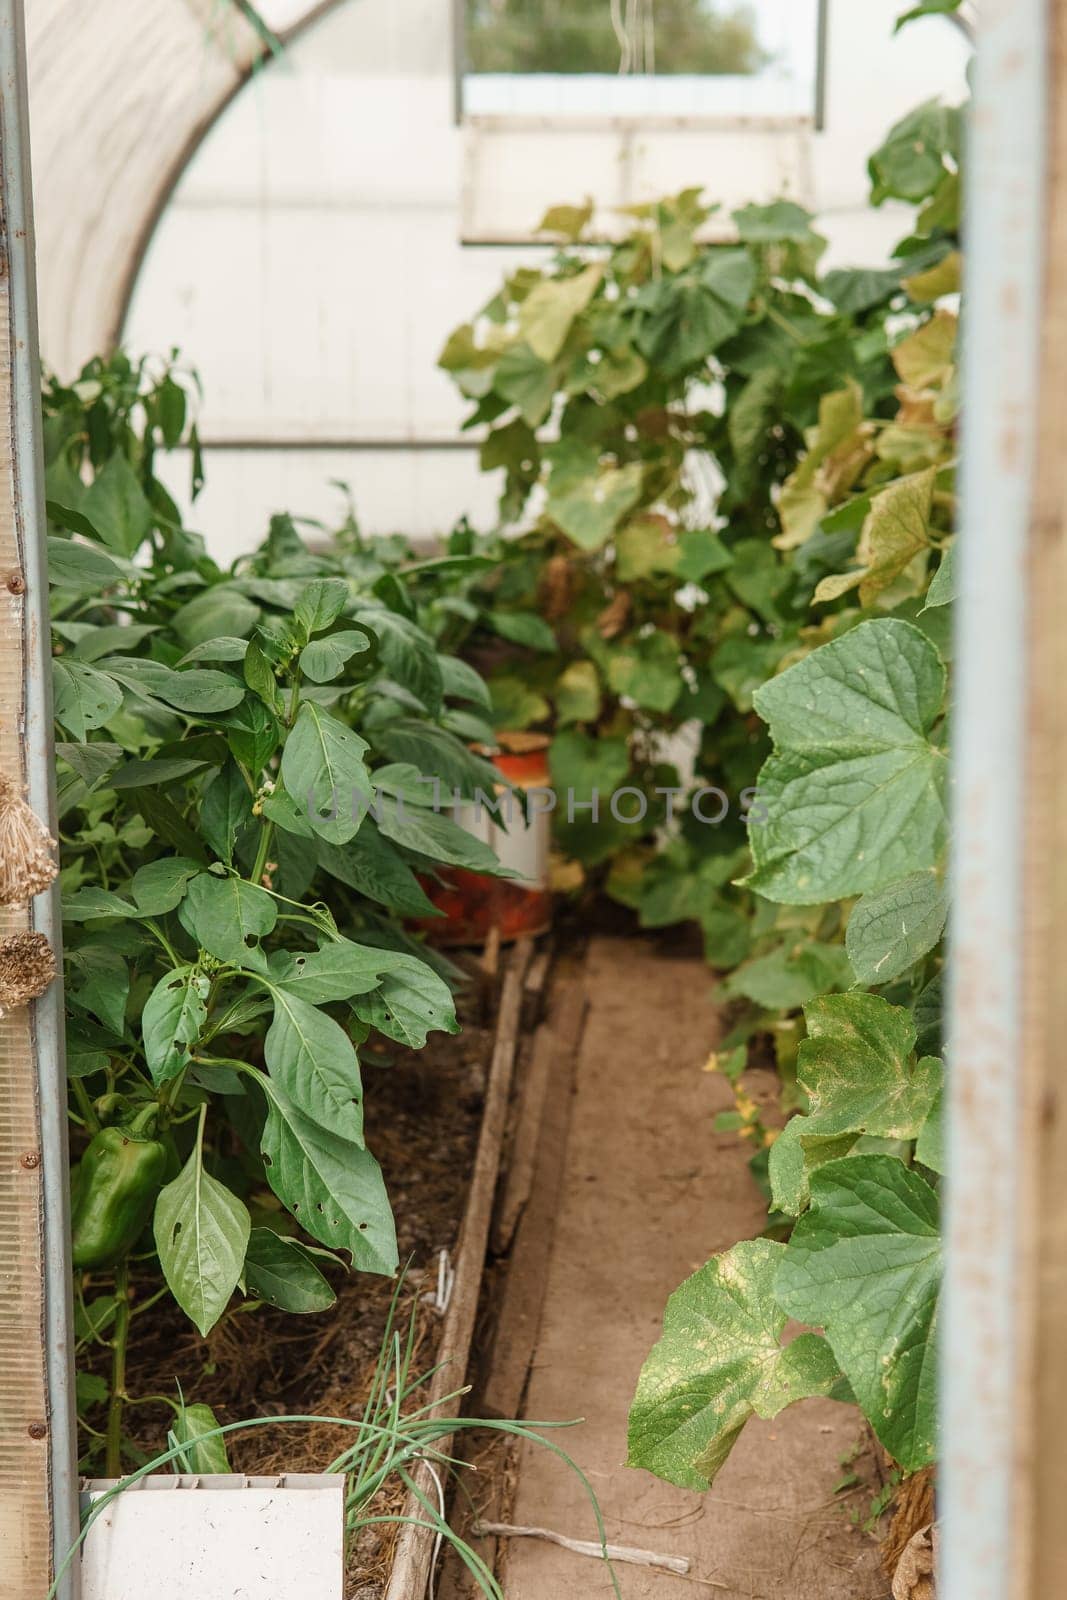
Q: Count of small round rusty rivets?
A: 3